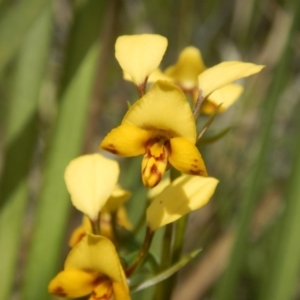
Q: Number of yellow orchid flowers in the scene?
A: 4